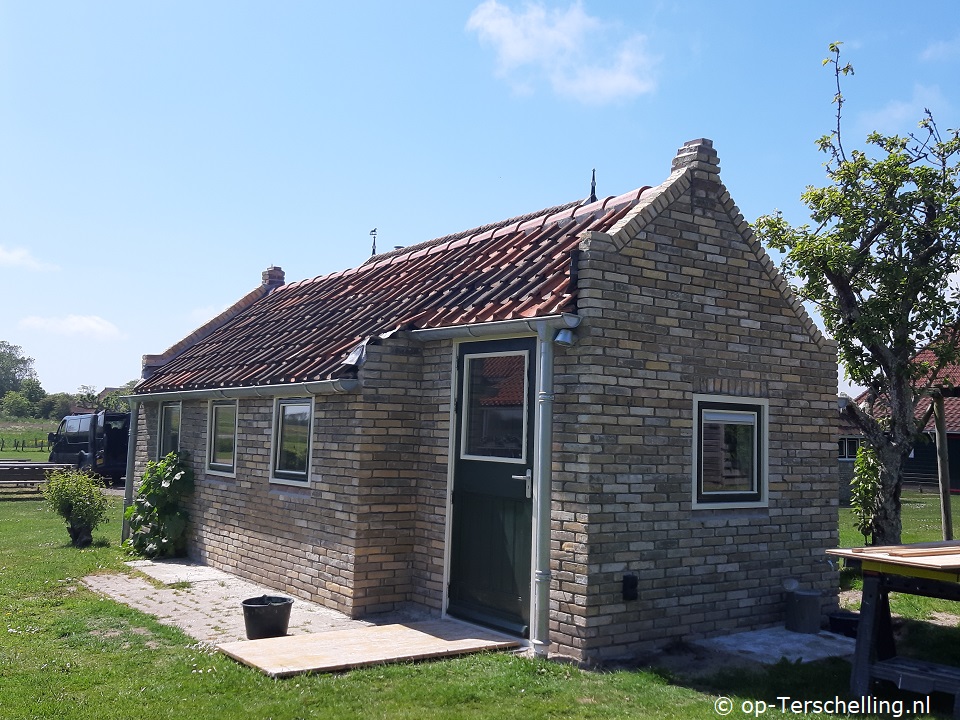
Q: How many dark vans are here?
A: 1